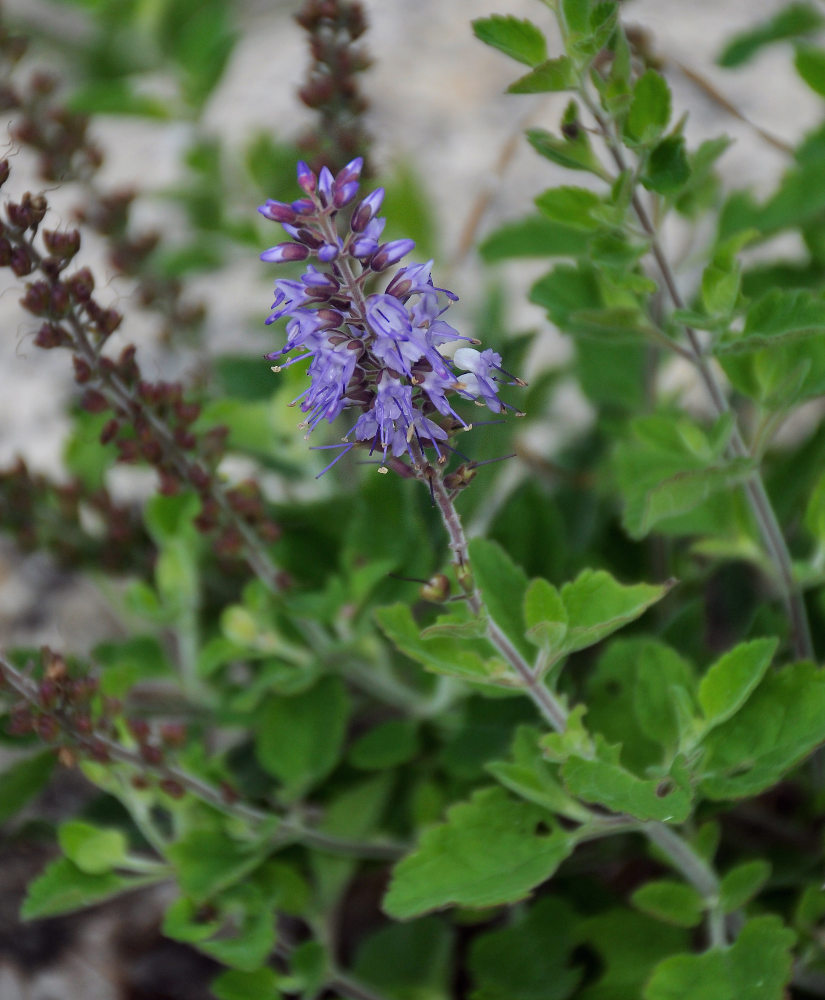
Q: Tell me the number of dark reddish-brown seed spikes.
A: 5